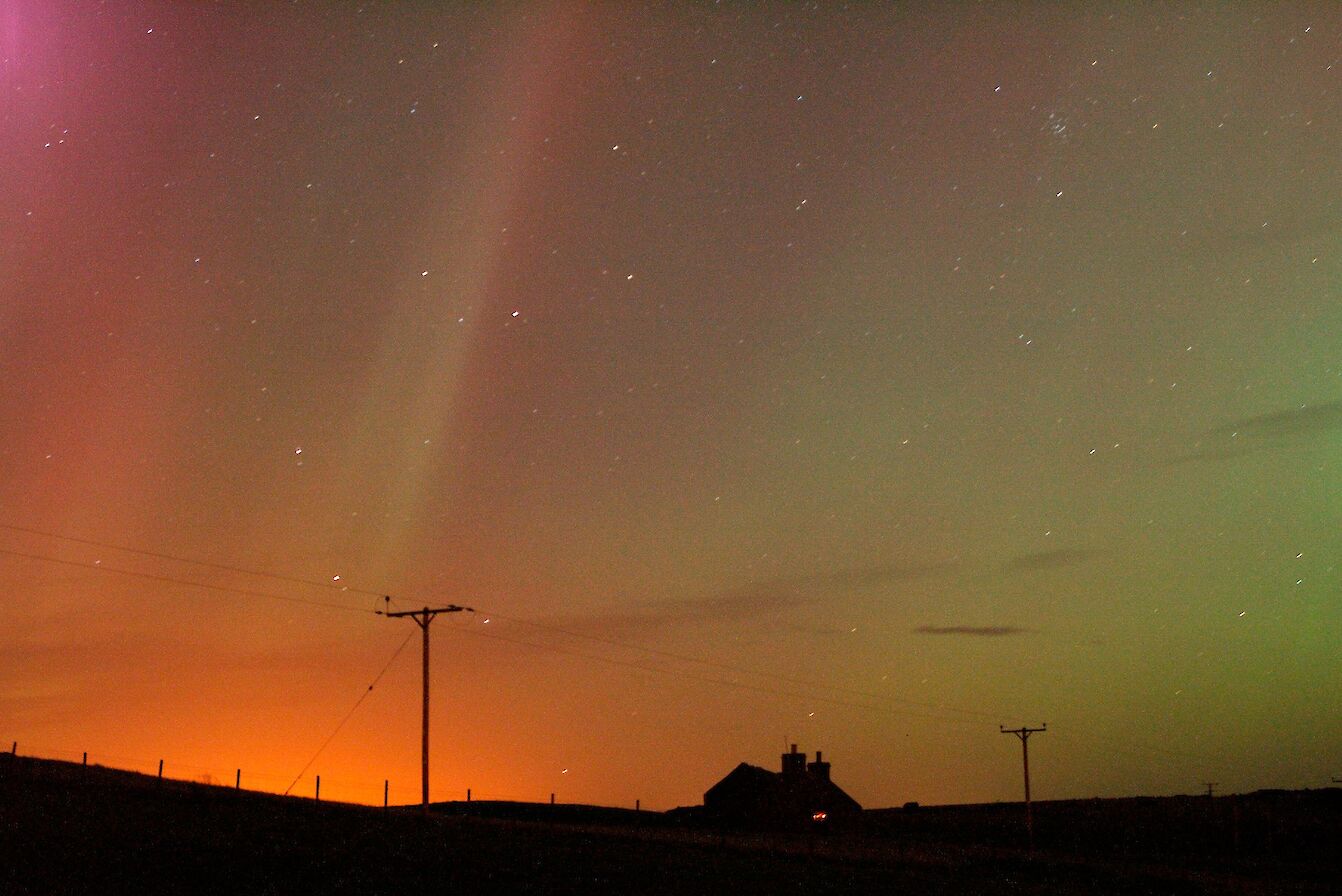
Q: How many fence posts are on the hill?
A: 9